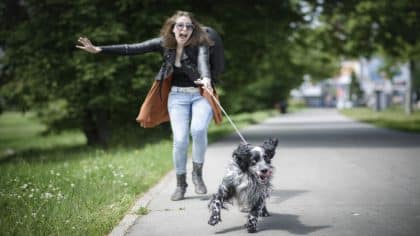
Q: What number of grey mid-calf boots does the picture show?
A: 2